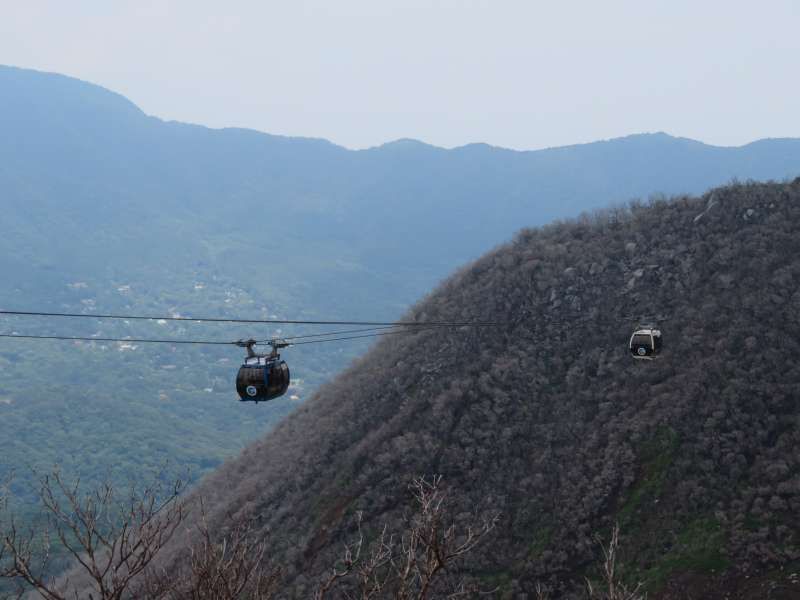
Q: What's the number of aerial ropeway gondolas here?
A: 2